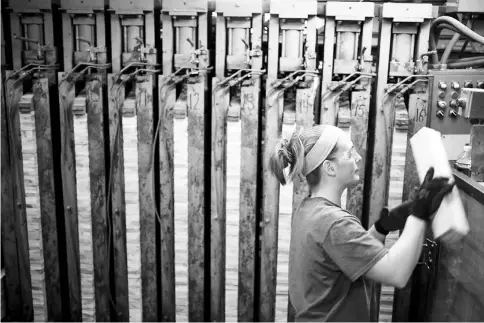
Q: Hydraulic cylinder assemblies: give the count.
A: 8